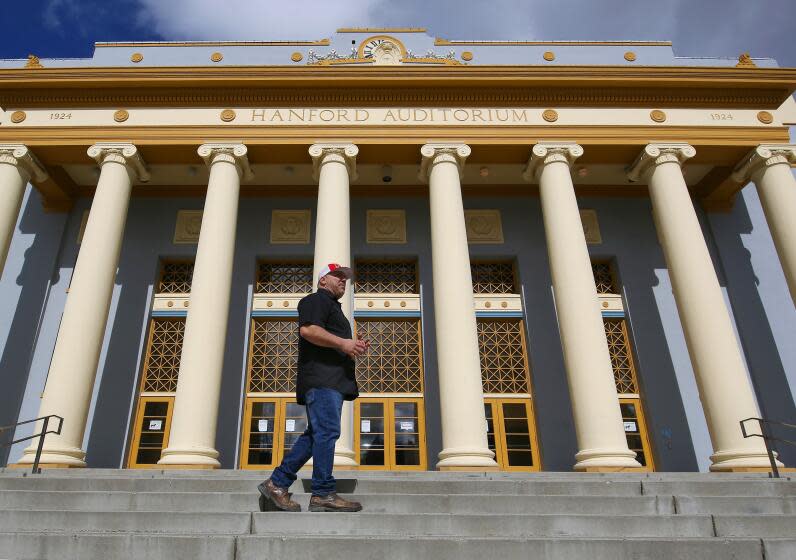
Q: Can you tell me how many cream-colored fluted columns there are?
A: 8